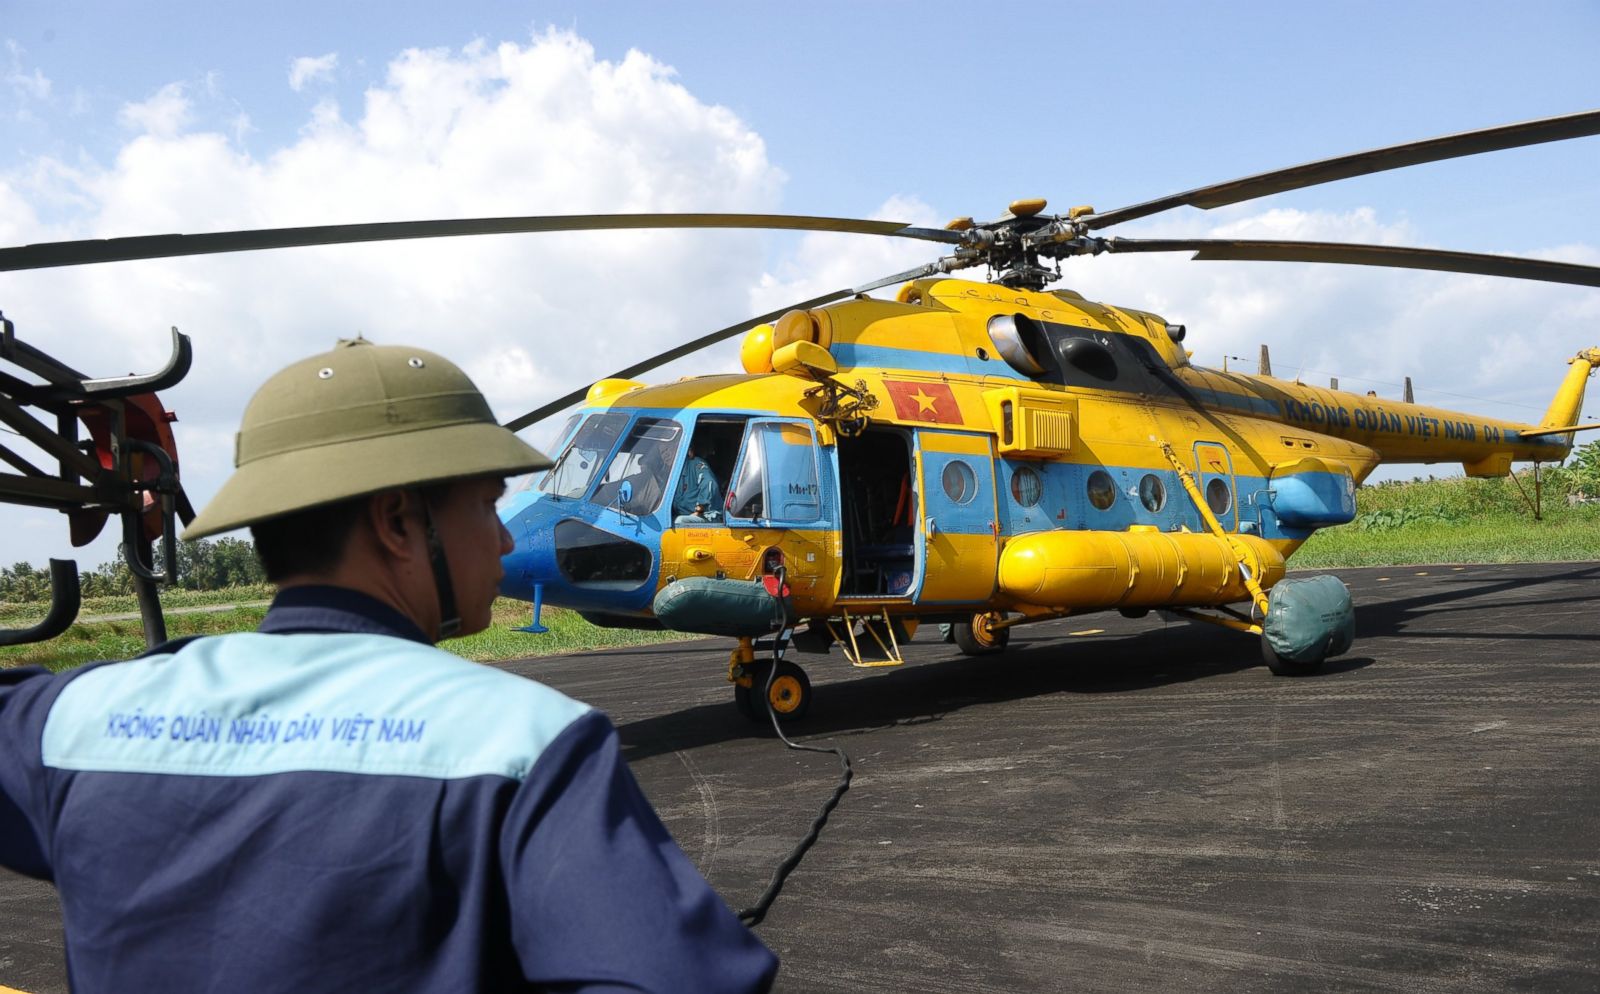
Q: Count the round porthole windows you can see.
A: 5